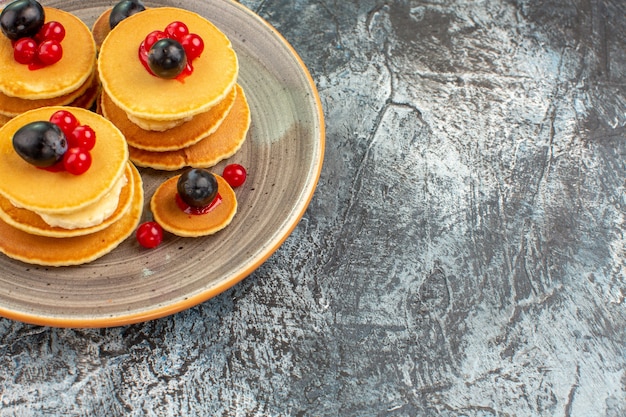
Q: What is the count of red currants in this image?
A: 11